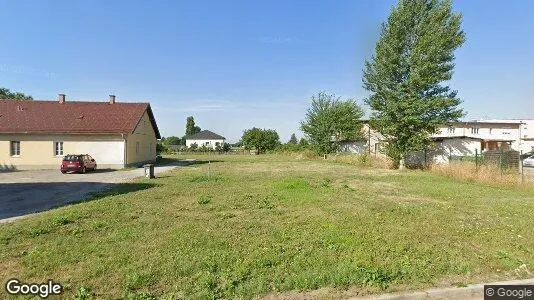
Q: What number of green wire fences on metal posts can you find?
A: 1